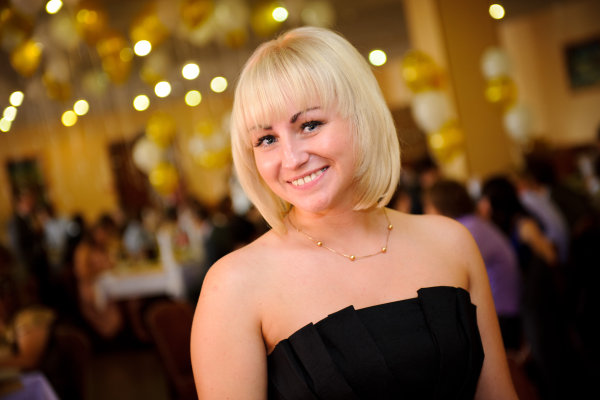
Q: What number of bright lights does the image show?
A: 15